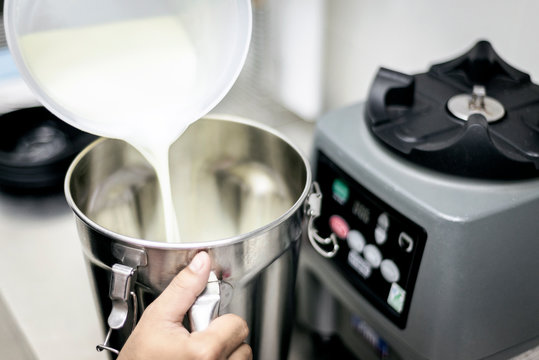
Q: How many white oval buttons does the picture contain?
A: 3